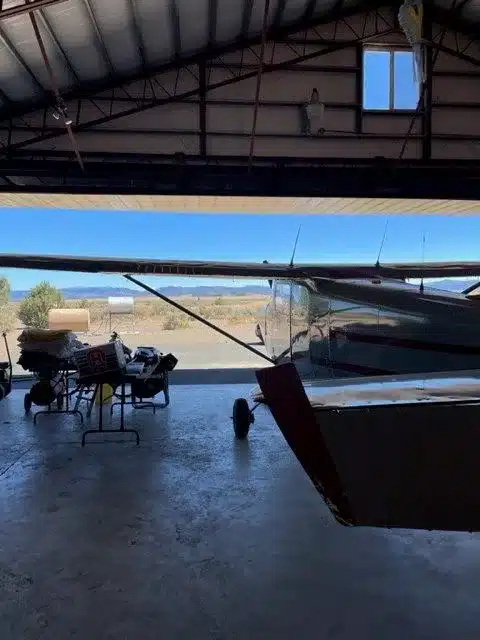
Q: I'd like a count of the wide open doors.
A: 1